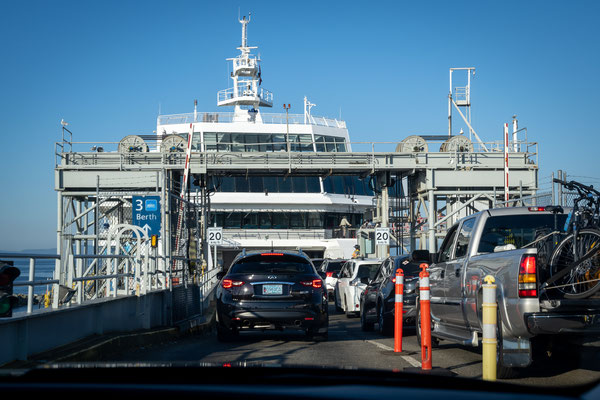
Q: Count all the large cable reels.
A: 4